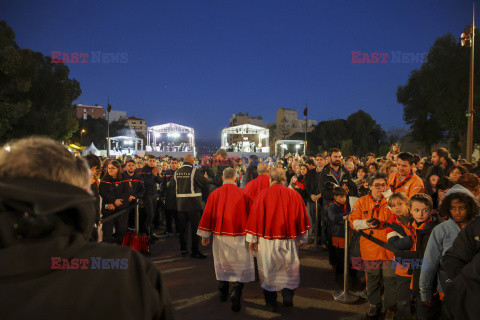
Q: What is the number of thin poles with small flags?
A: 2